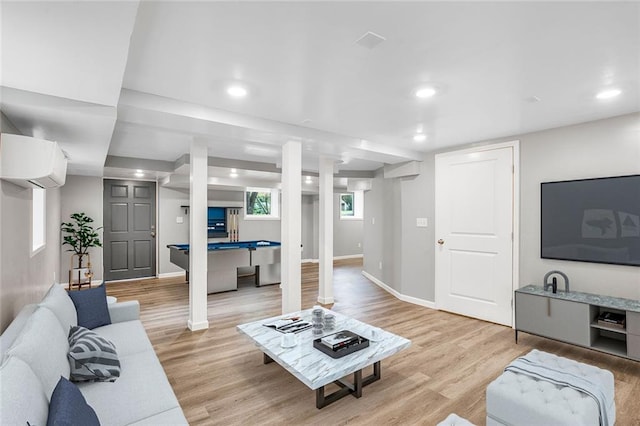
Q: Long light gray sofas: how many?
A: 1